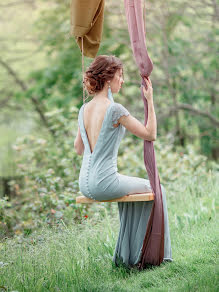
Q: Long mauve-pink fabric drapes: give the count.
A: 1